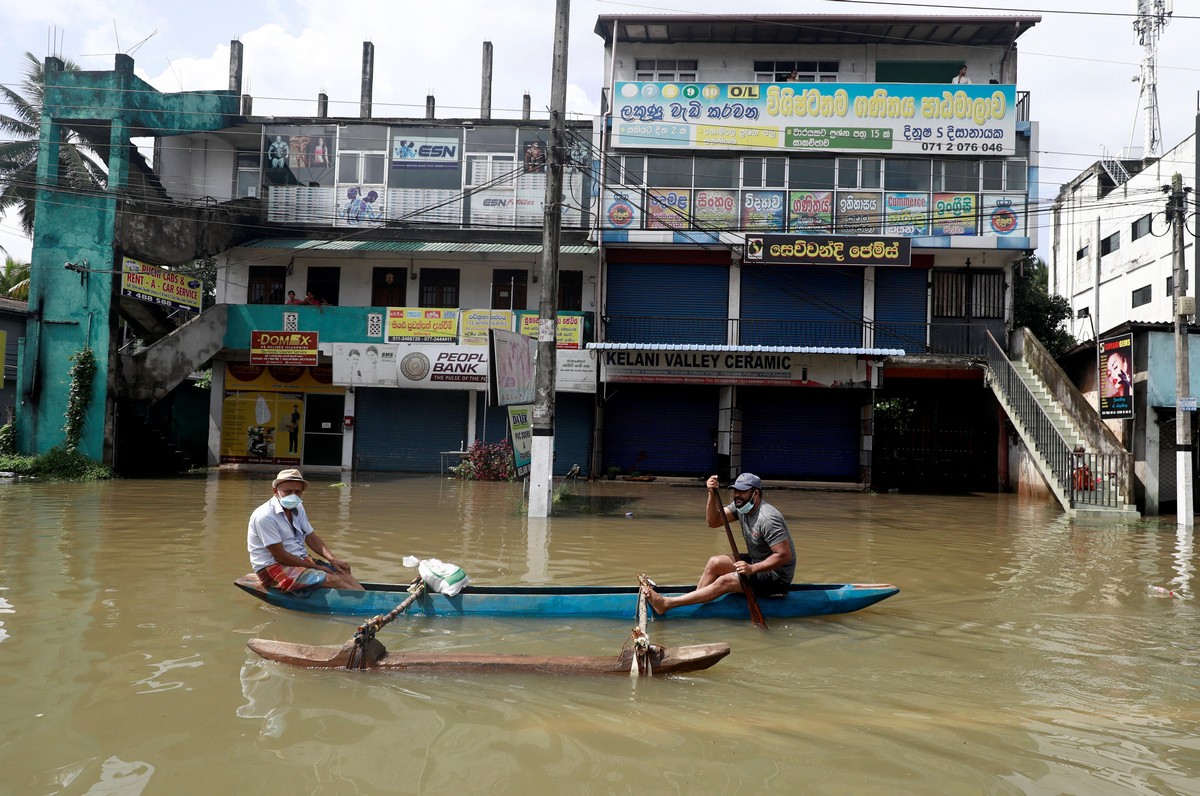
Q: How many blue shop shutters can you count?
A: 7